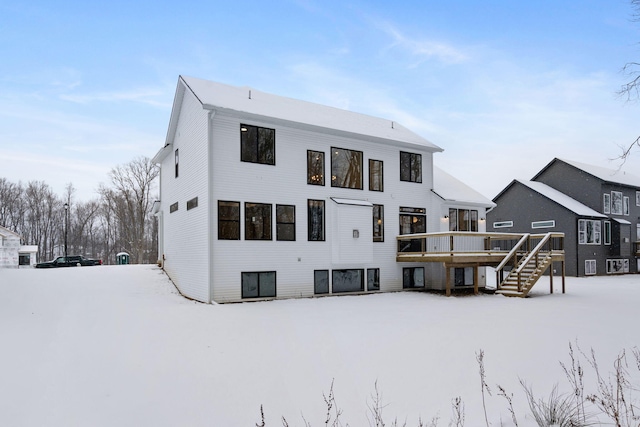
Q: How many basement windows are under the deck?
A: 2